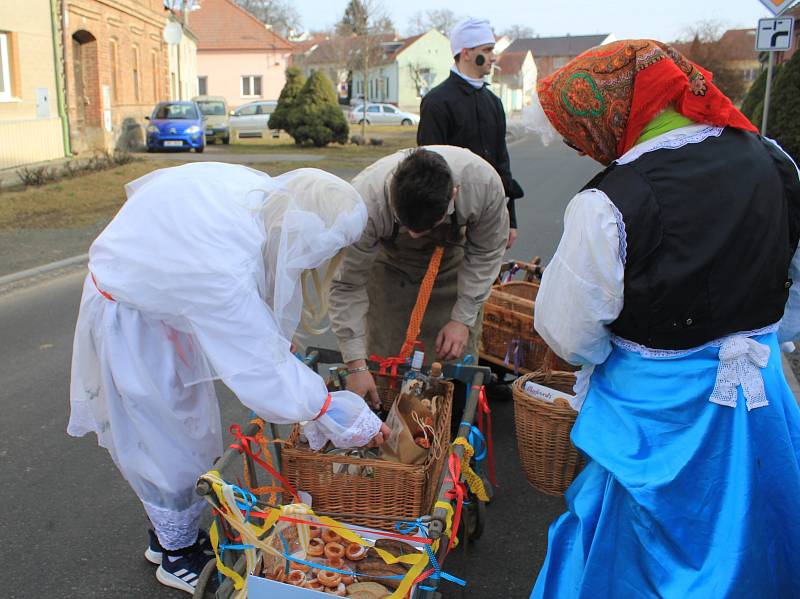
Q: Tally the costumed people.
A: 4